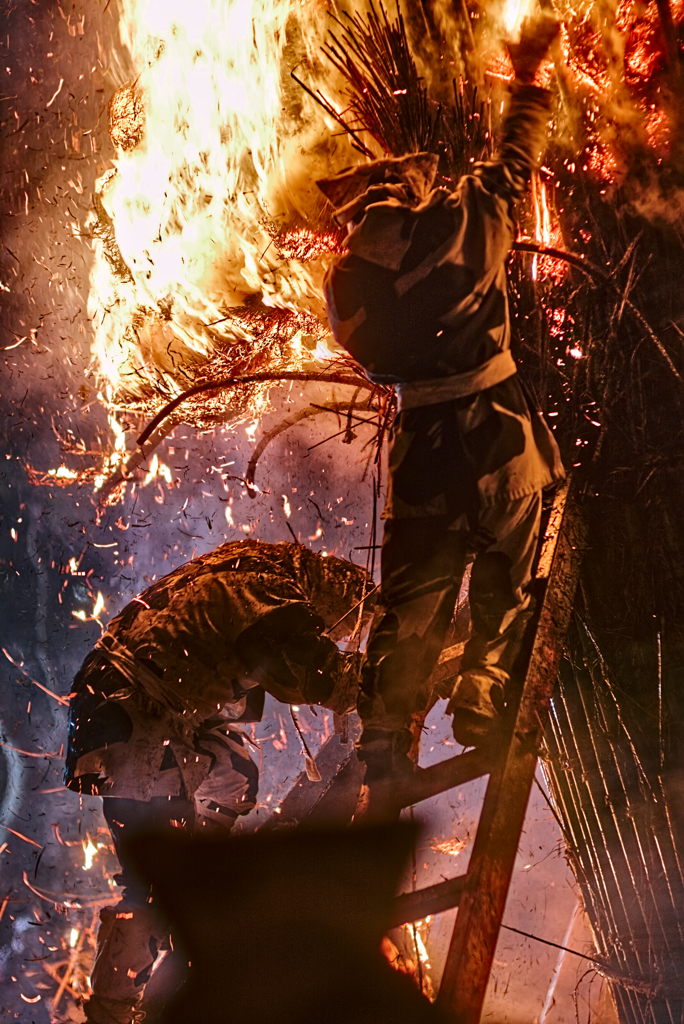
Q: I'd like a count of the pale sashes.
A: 1